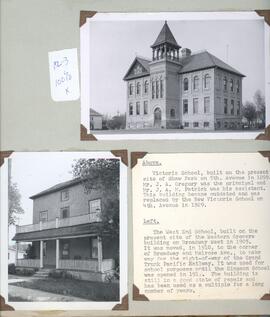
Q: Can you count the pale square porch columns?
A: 4